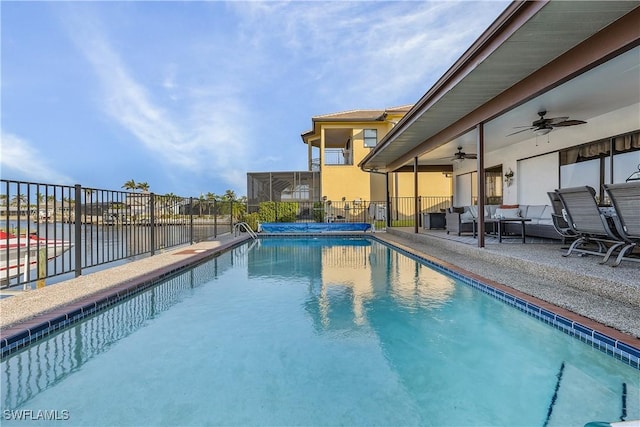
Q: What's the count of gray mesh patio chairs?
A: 3